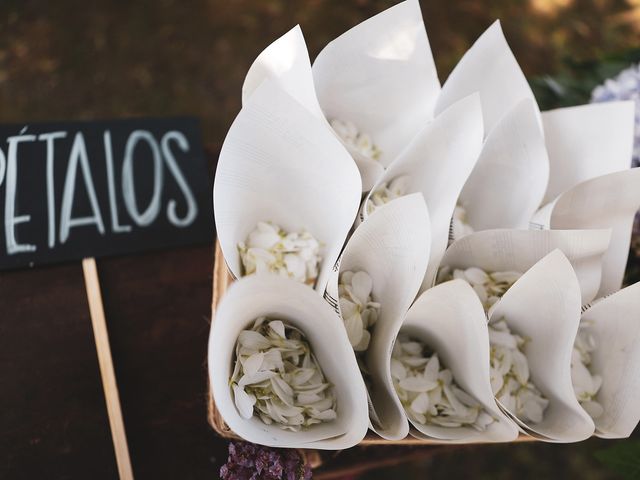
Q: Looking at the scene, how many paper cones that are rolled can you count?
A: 14